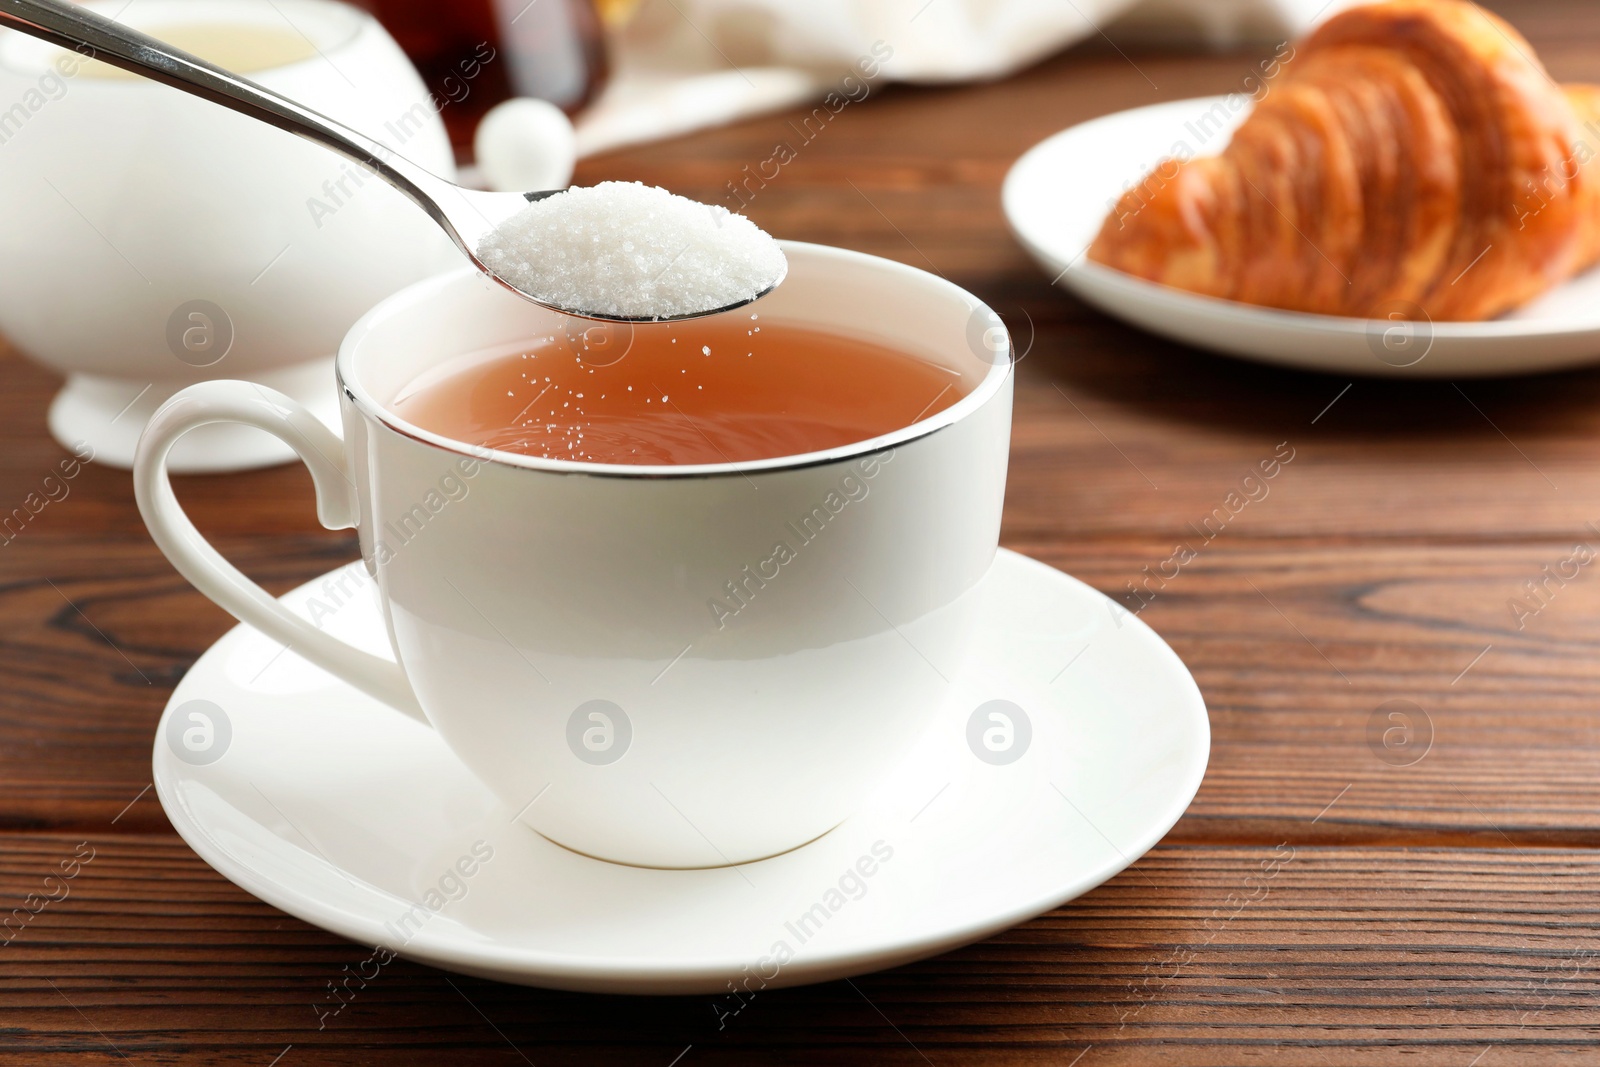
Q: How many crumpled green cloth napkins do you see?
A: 0